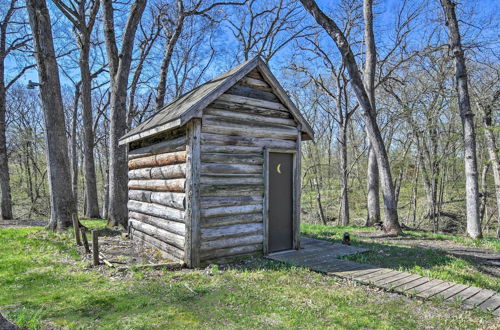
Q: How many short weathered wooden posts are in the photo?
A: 3